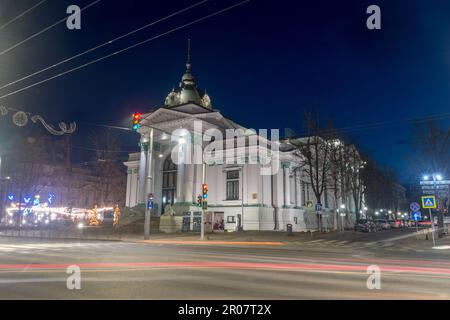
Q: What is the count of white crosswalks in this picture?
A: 1